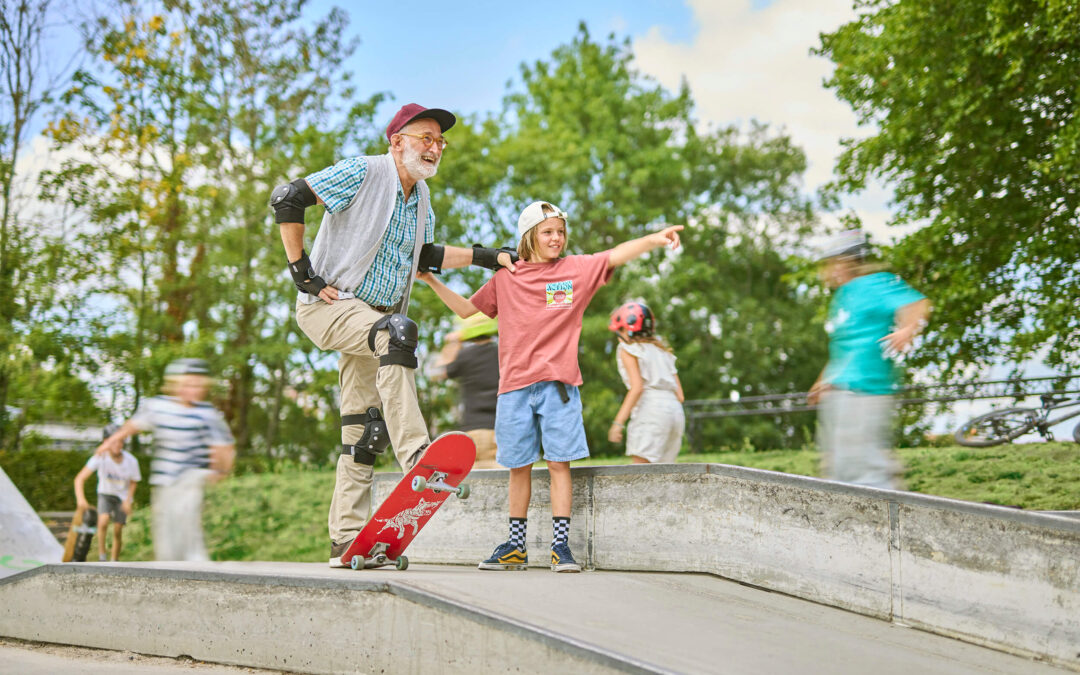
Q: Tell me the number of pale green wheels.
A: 4